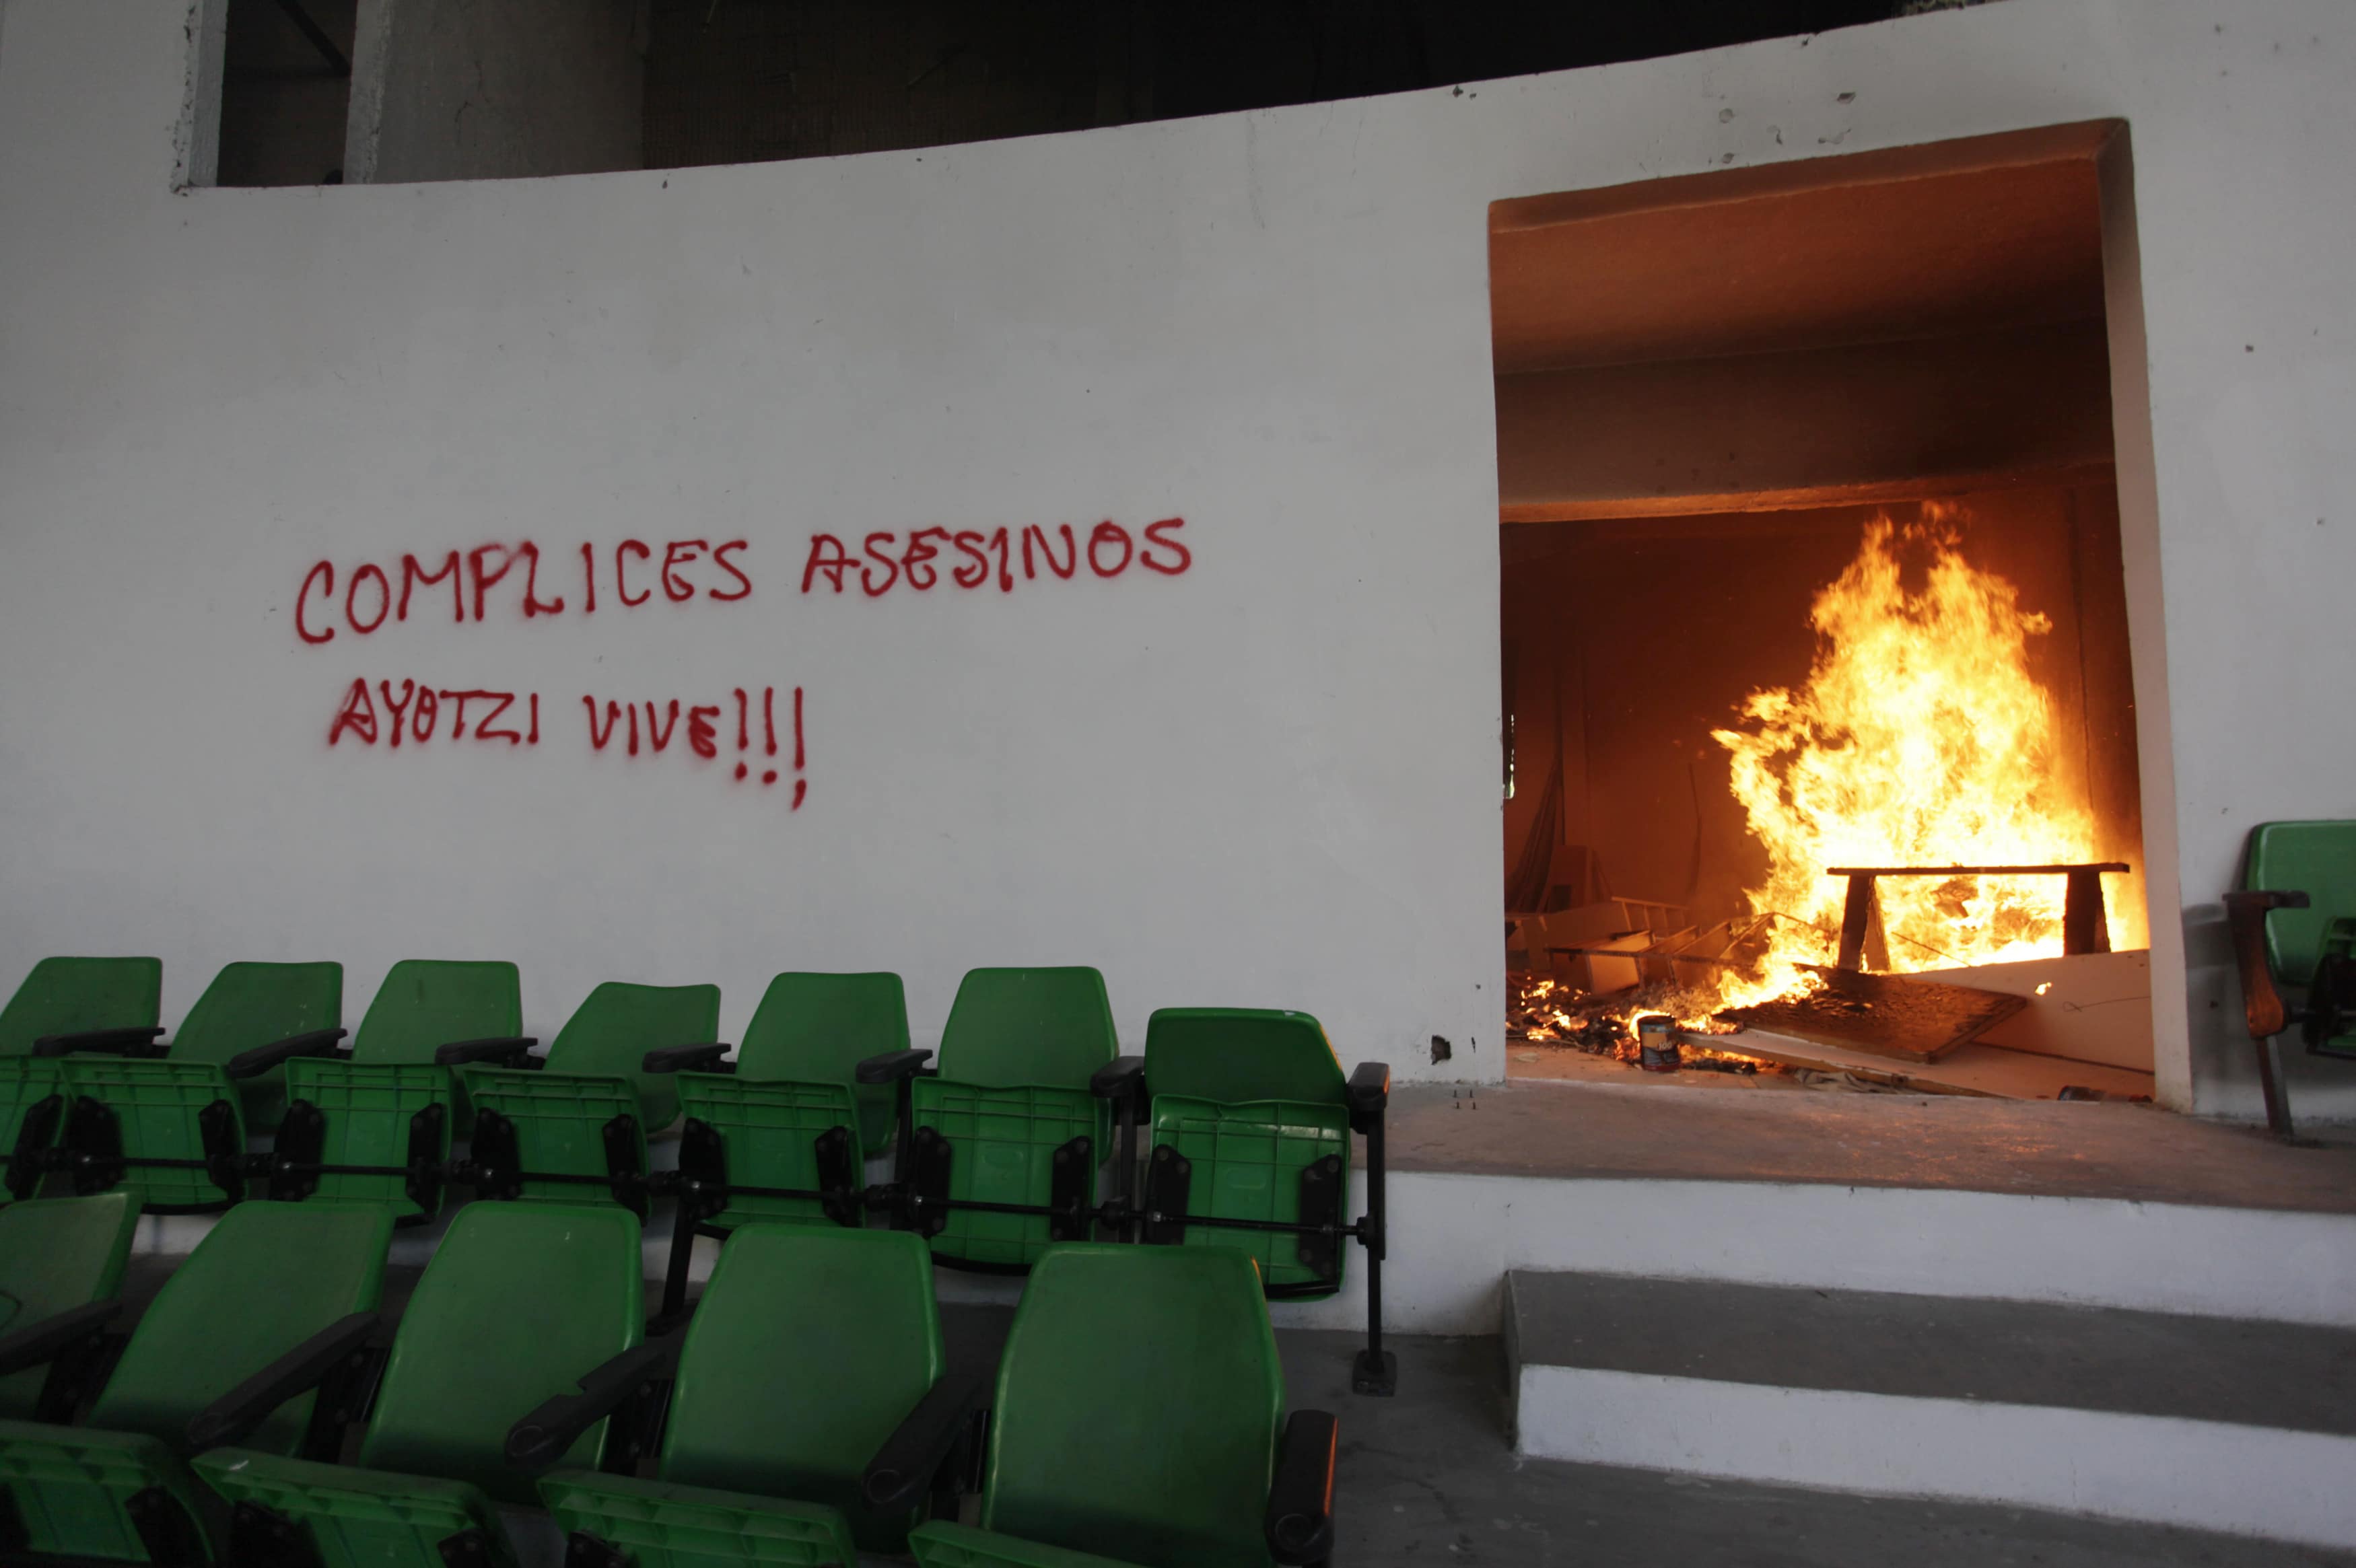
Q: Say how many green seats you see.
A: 13